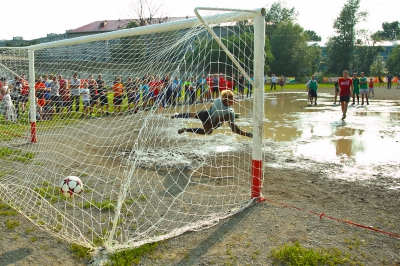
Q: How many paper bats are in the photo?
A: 0